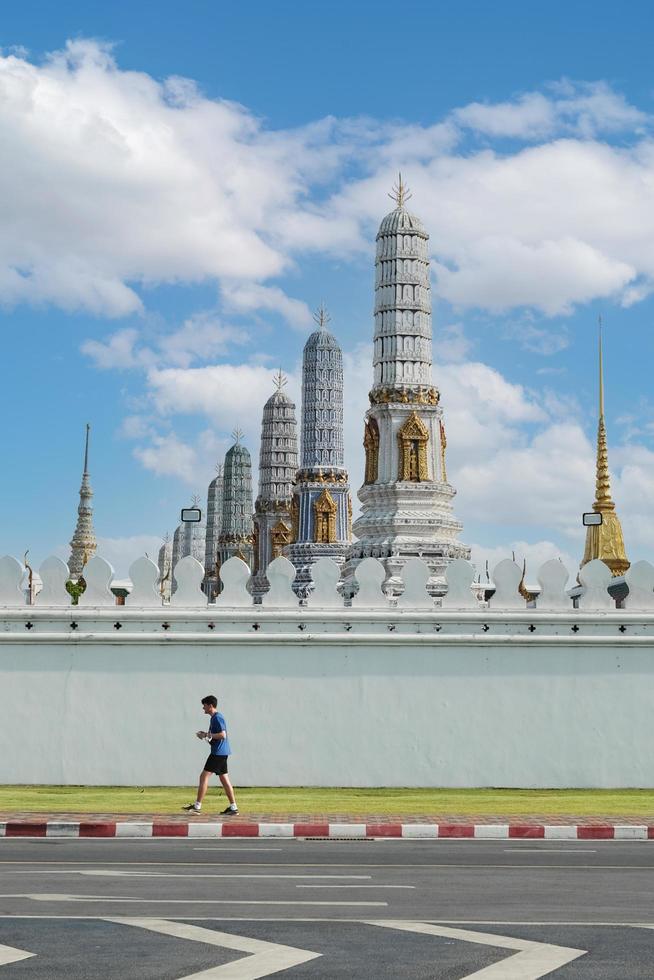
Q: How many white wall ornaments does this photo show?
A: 15